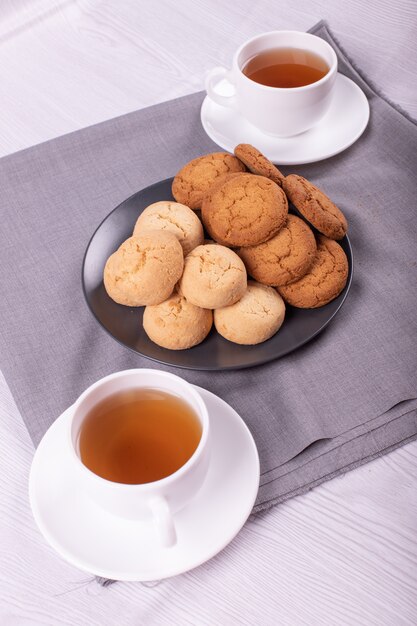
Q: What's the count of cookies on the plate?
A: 11